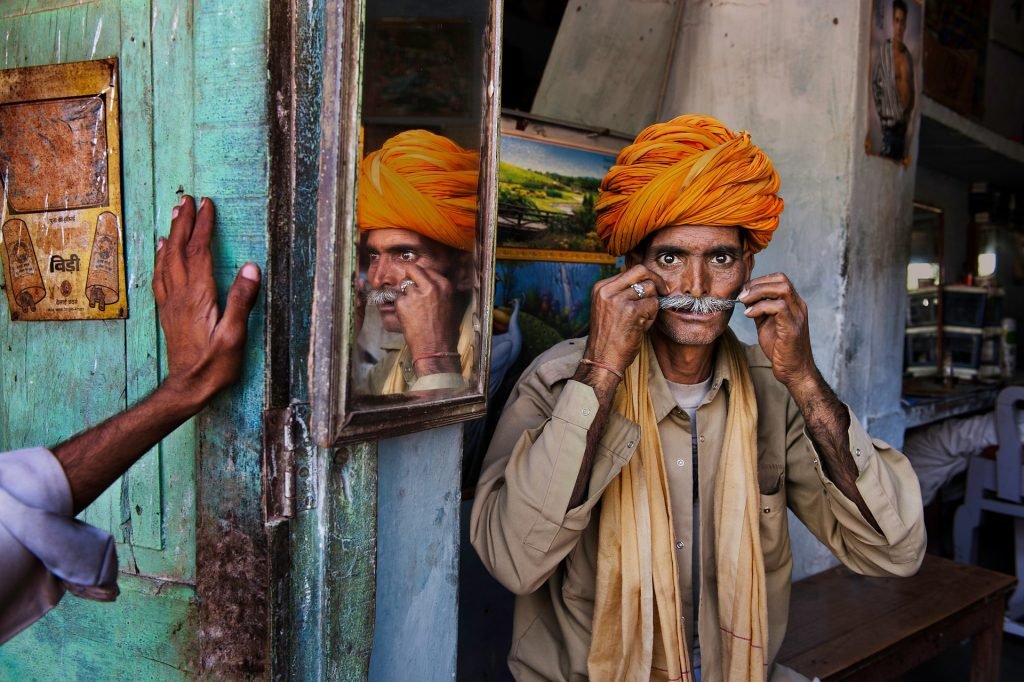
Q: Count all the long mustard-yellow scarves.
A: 1